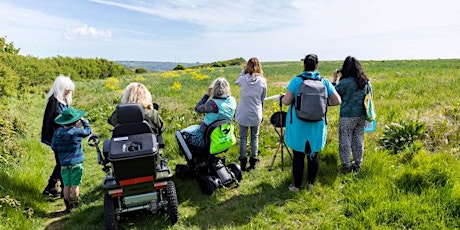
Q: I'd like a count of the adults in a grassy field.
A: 6